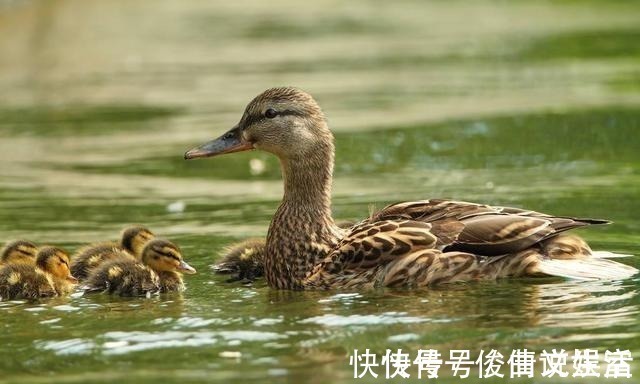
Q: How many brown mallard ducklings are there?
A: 5